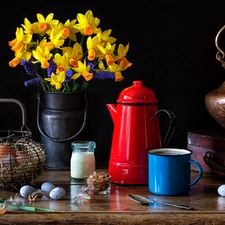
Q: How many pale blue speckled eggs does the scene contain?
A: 4